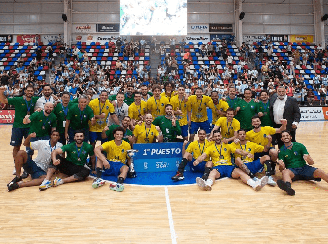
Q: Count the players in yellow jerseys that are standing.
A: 7